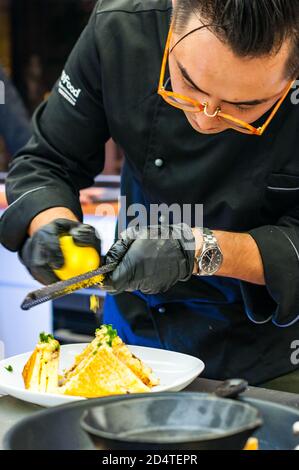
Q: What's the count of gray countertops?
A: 1